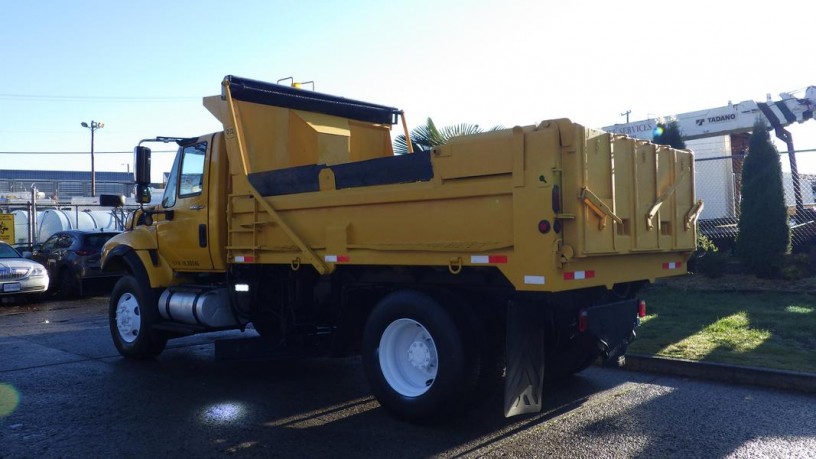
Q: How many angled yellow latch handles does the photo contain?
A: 3